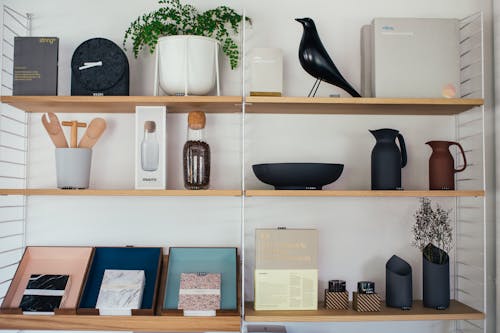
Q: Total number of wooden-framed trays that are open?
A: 3